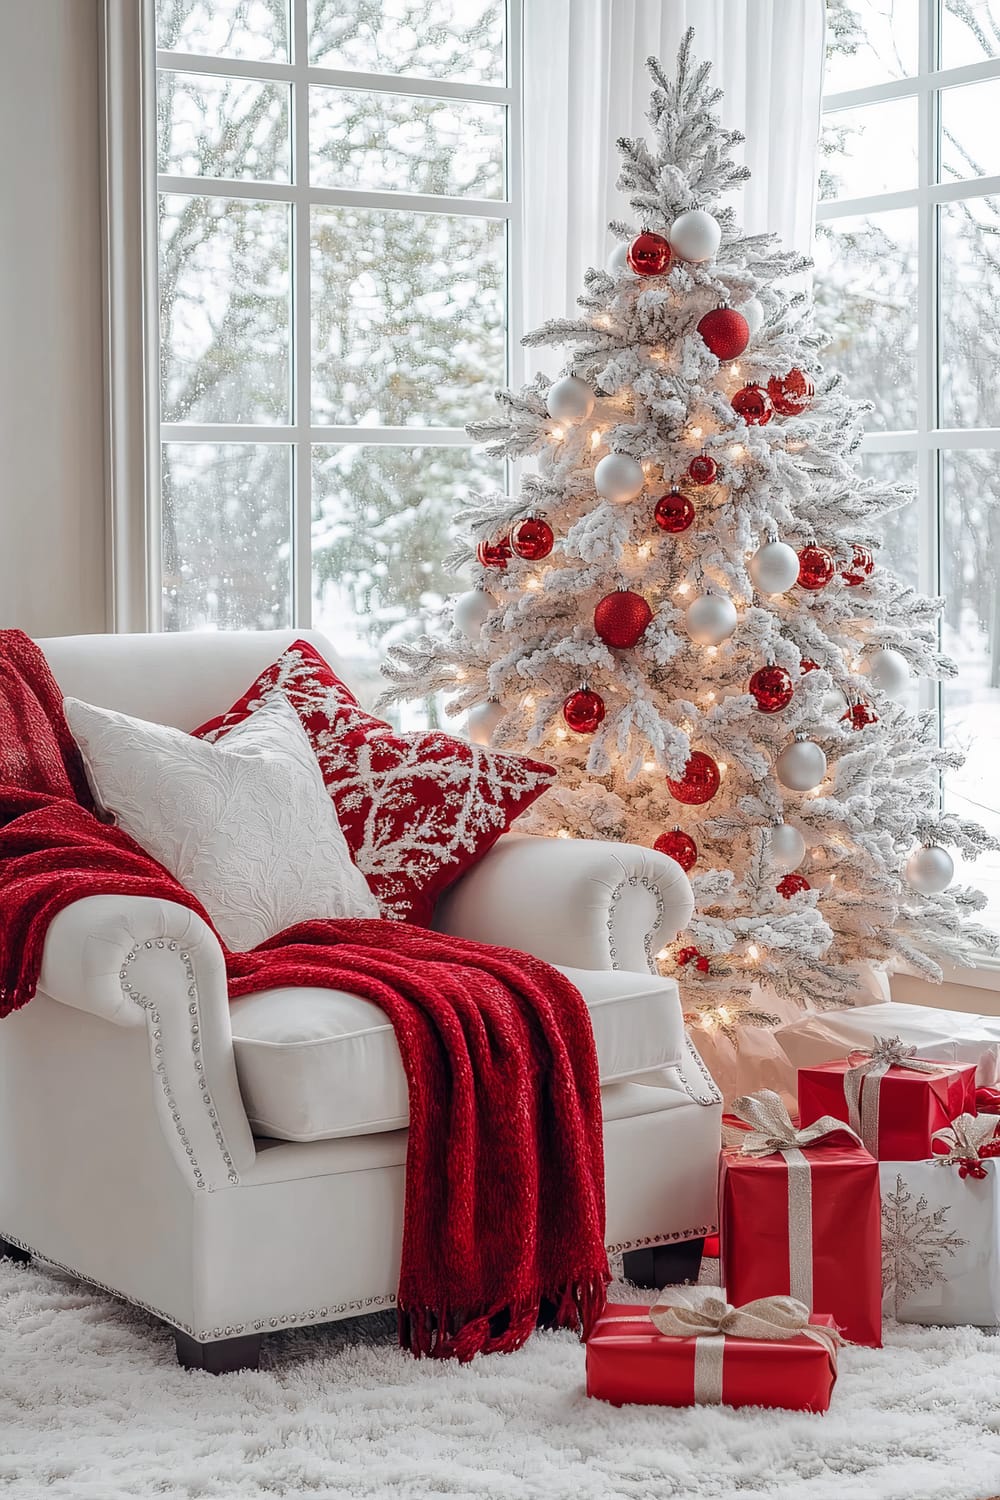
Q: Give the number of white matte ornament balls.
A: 13